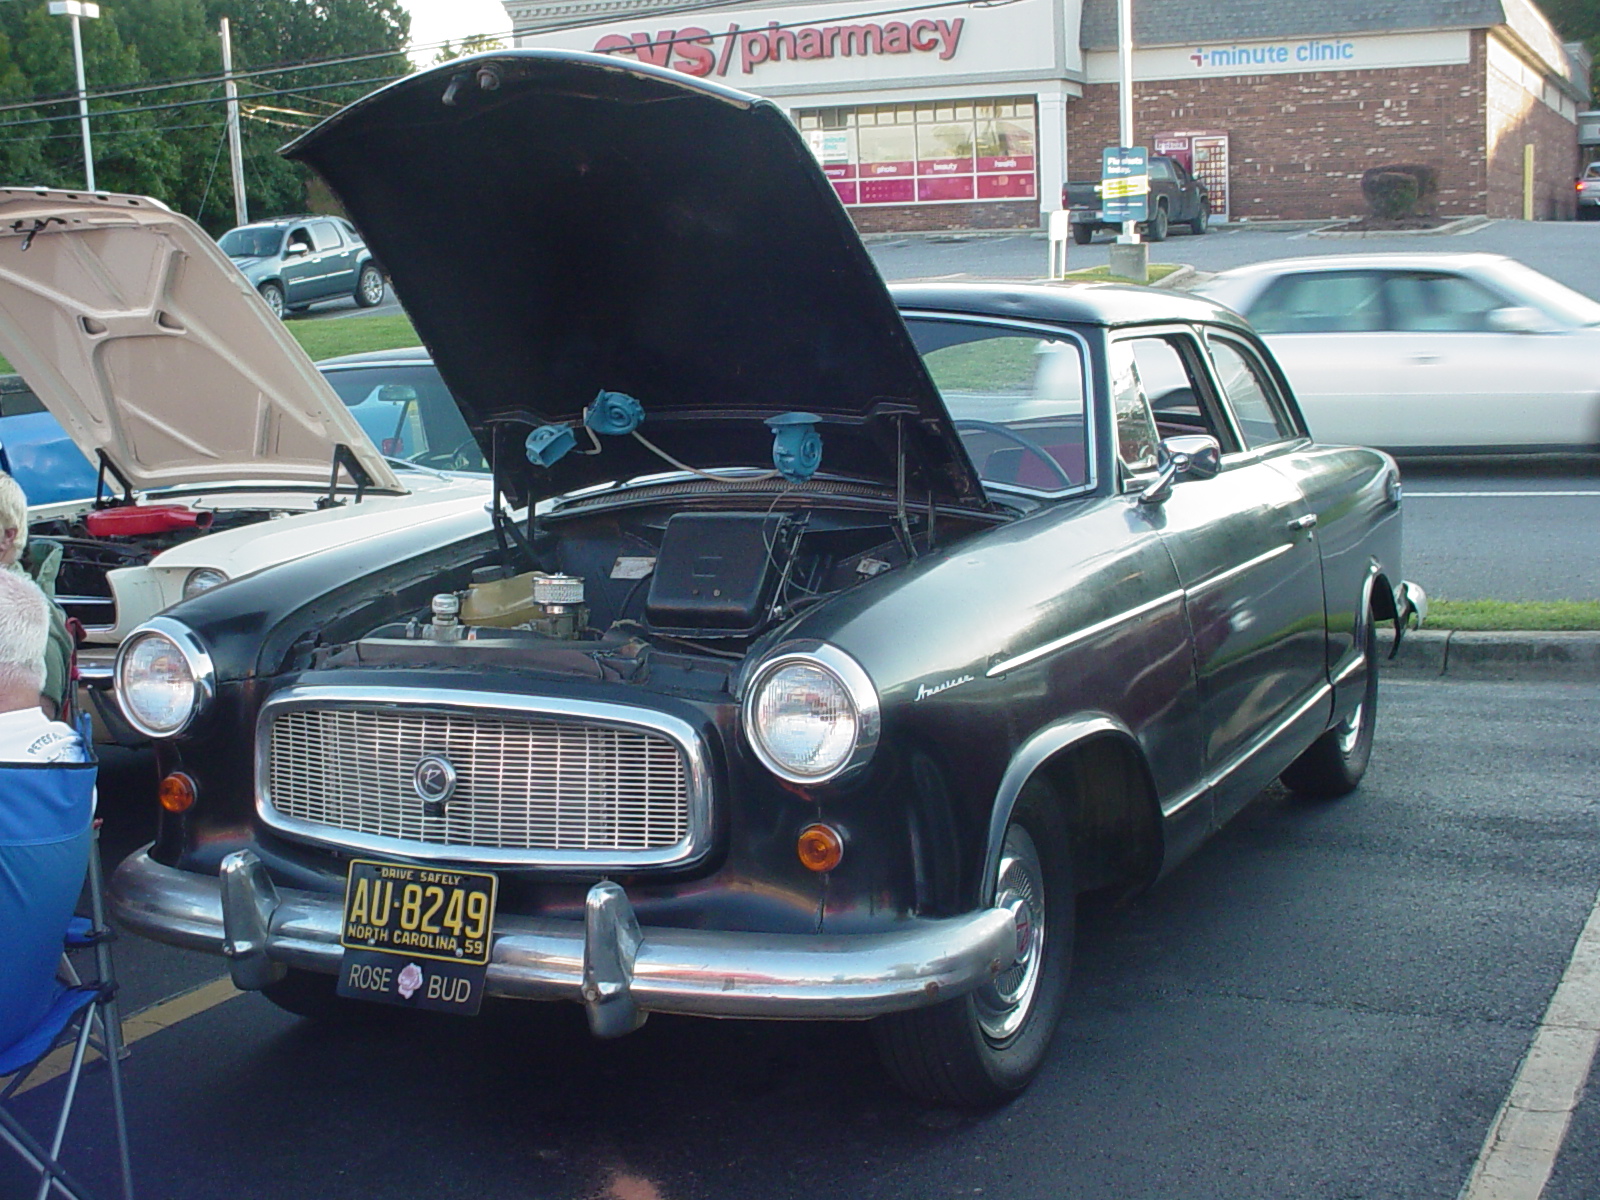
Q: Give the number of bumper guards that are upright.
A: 2